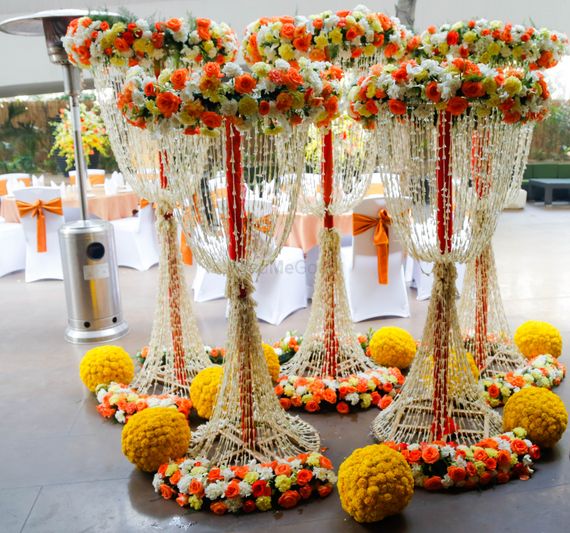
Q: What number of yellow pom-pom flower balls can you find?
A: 9